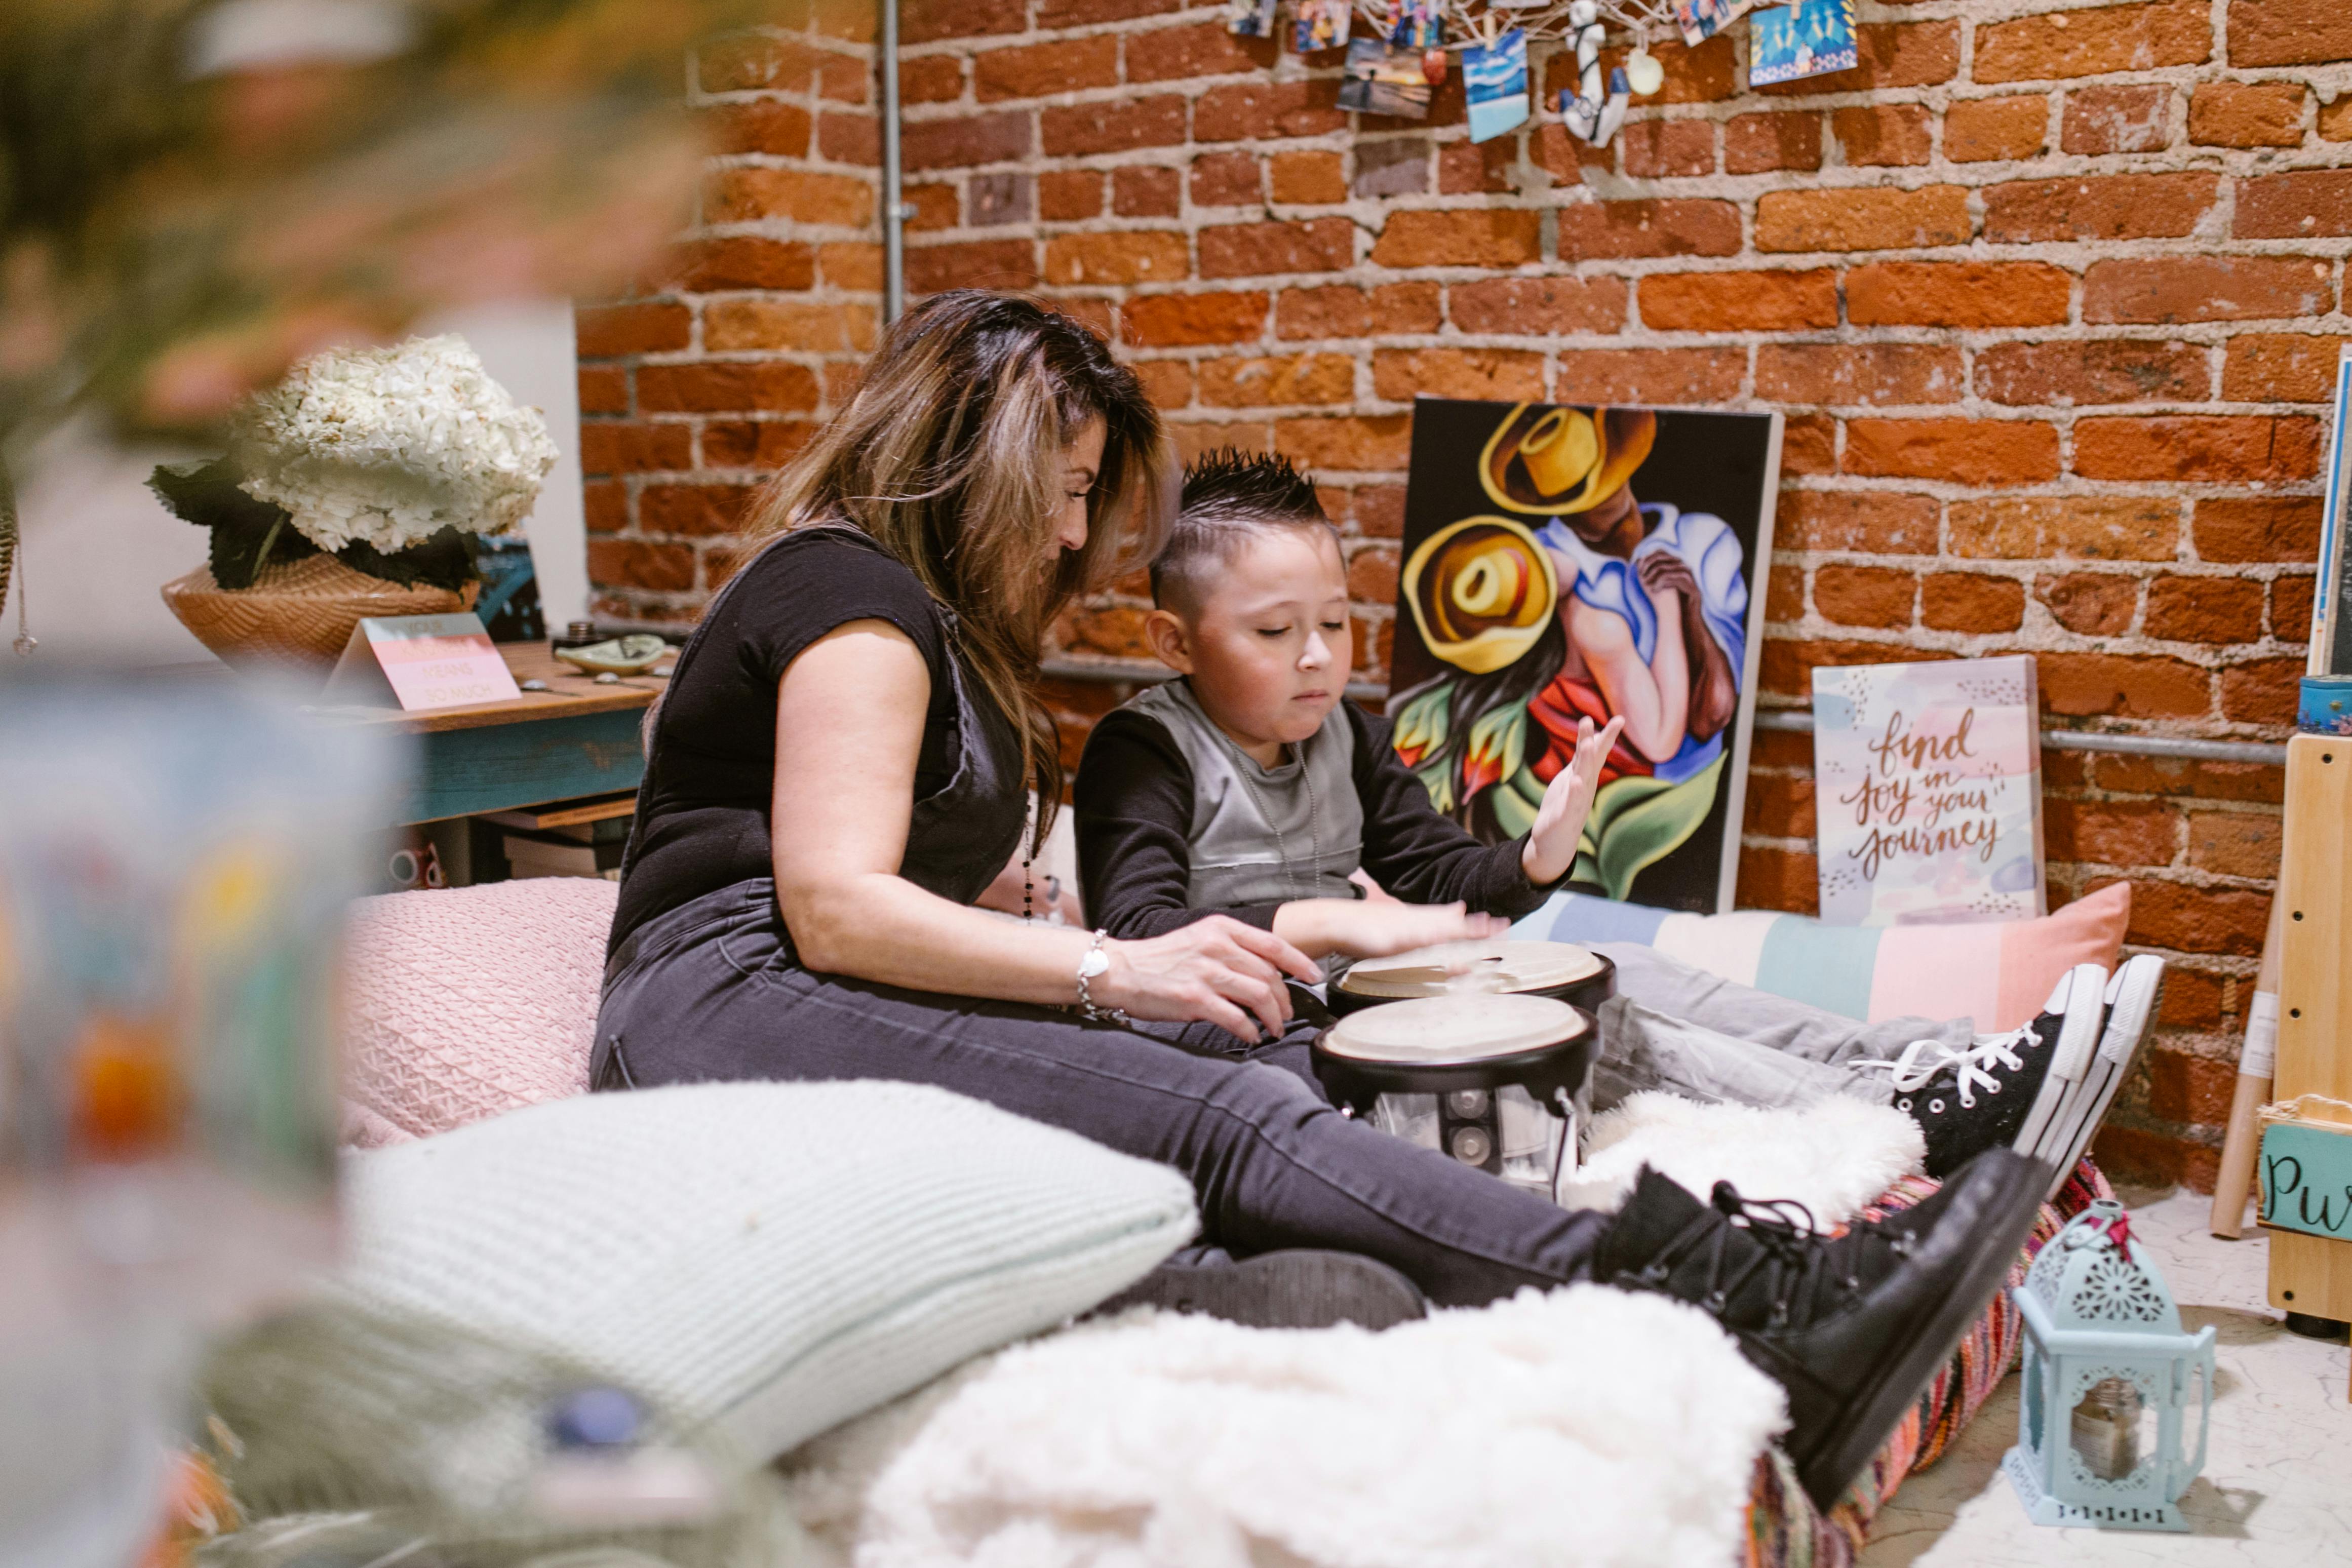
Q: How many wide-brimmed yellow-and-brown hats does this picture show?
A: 2